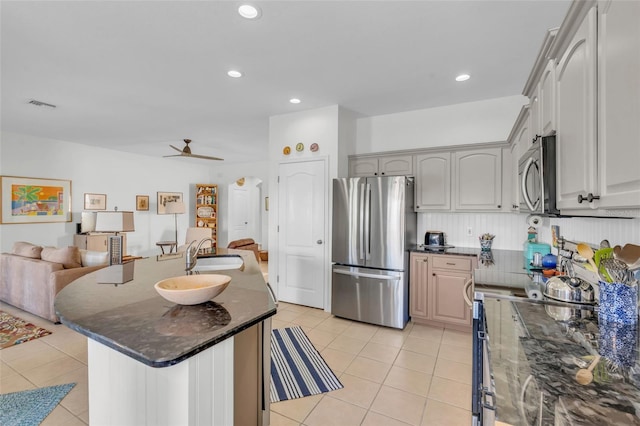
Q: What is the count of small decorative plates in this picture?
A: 3